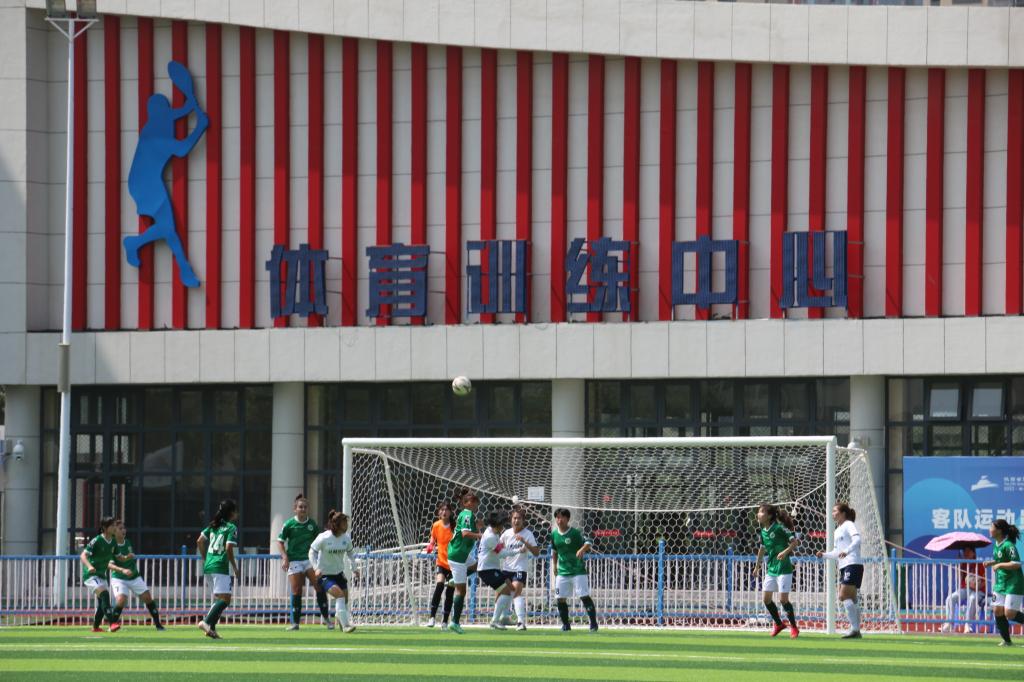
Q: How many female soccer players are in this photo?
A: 13